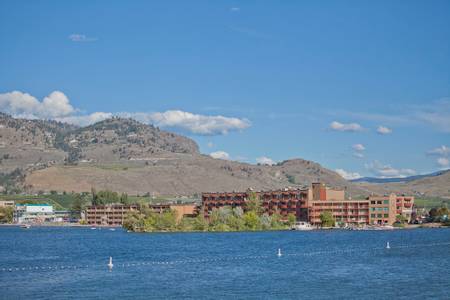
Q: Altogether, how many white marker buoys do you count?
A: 3